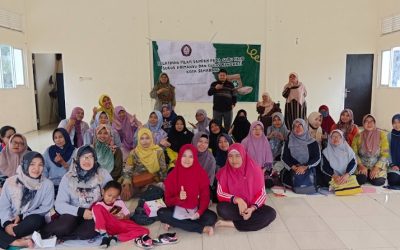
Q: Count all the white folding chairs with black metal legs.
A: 0